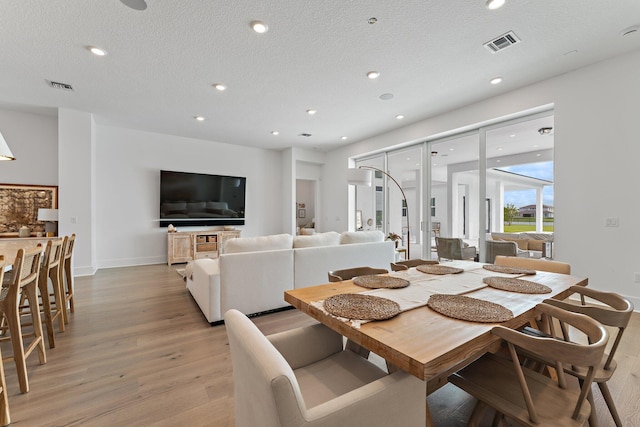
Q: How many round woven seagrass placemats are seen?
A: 6